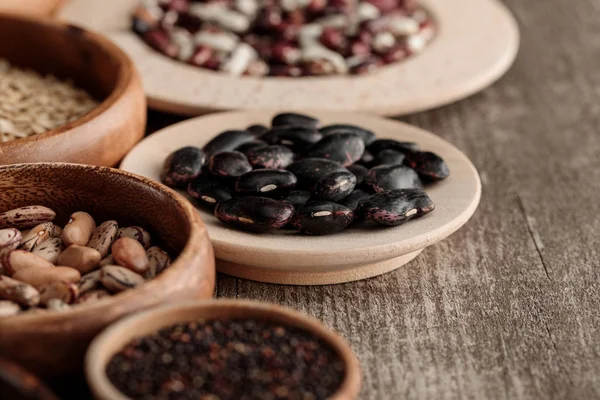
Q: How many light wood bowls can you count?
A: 2